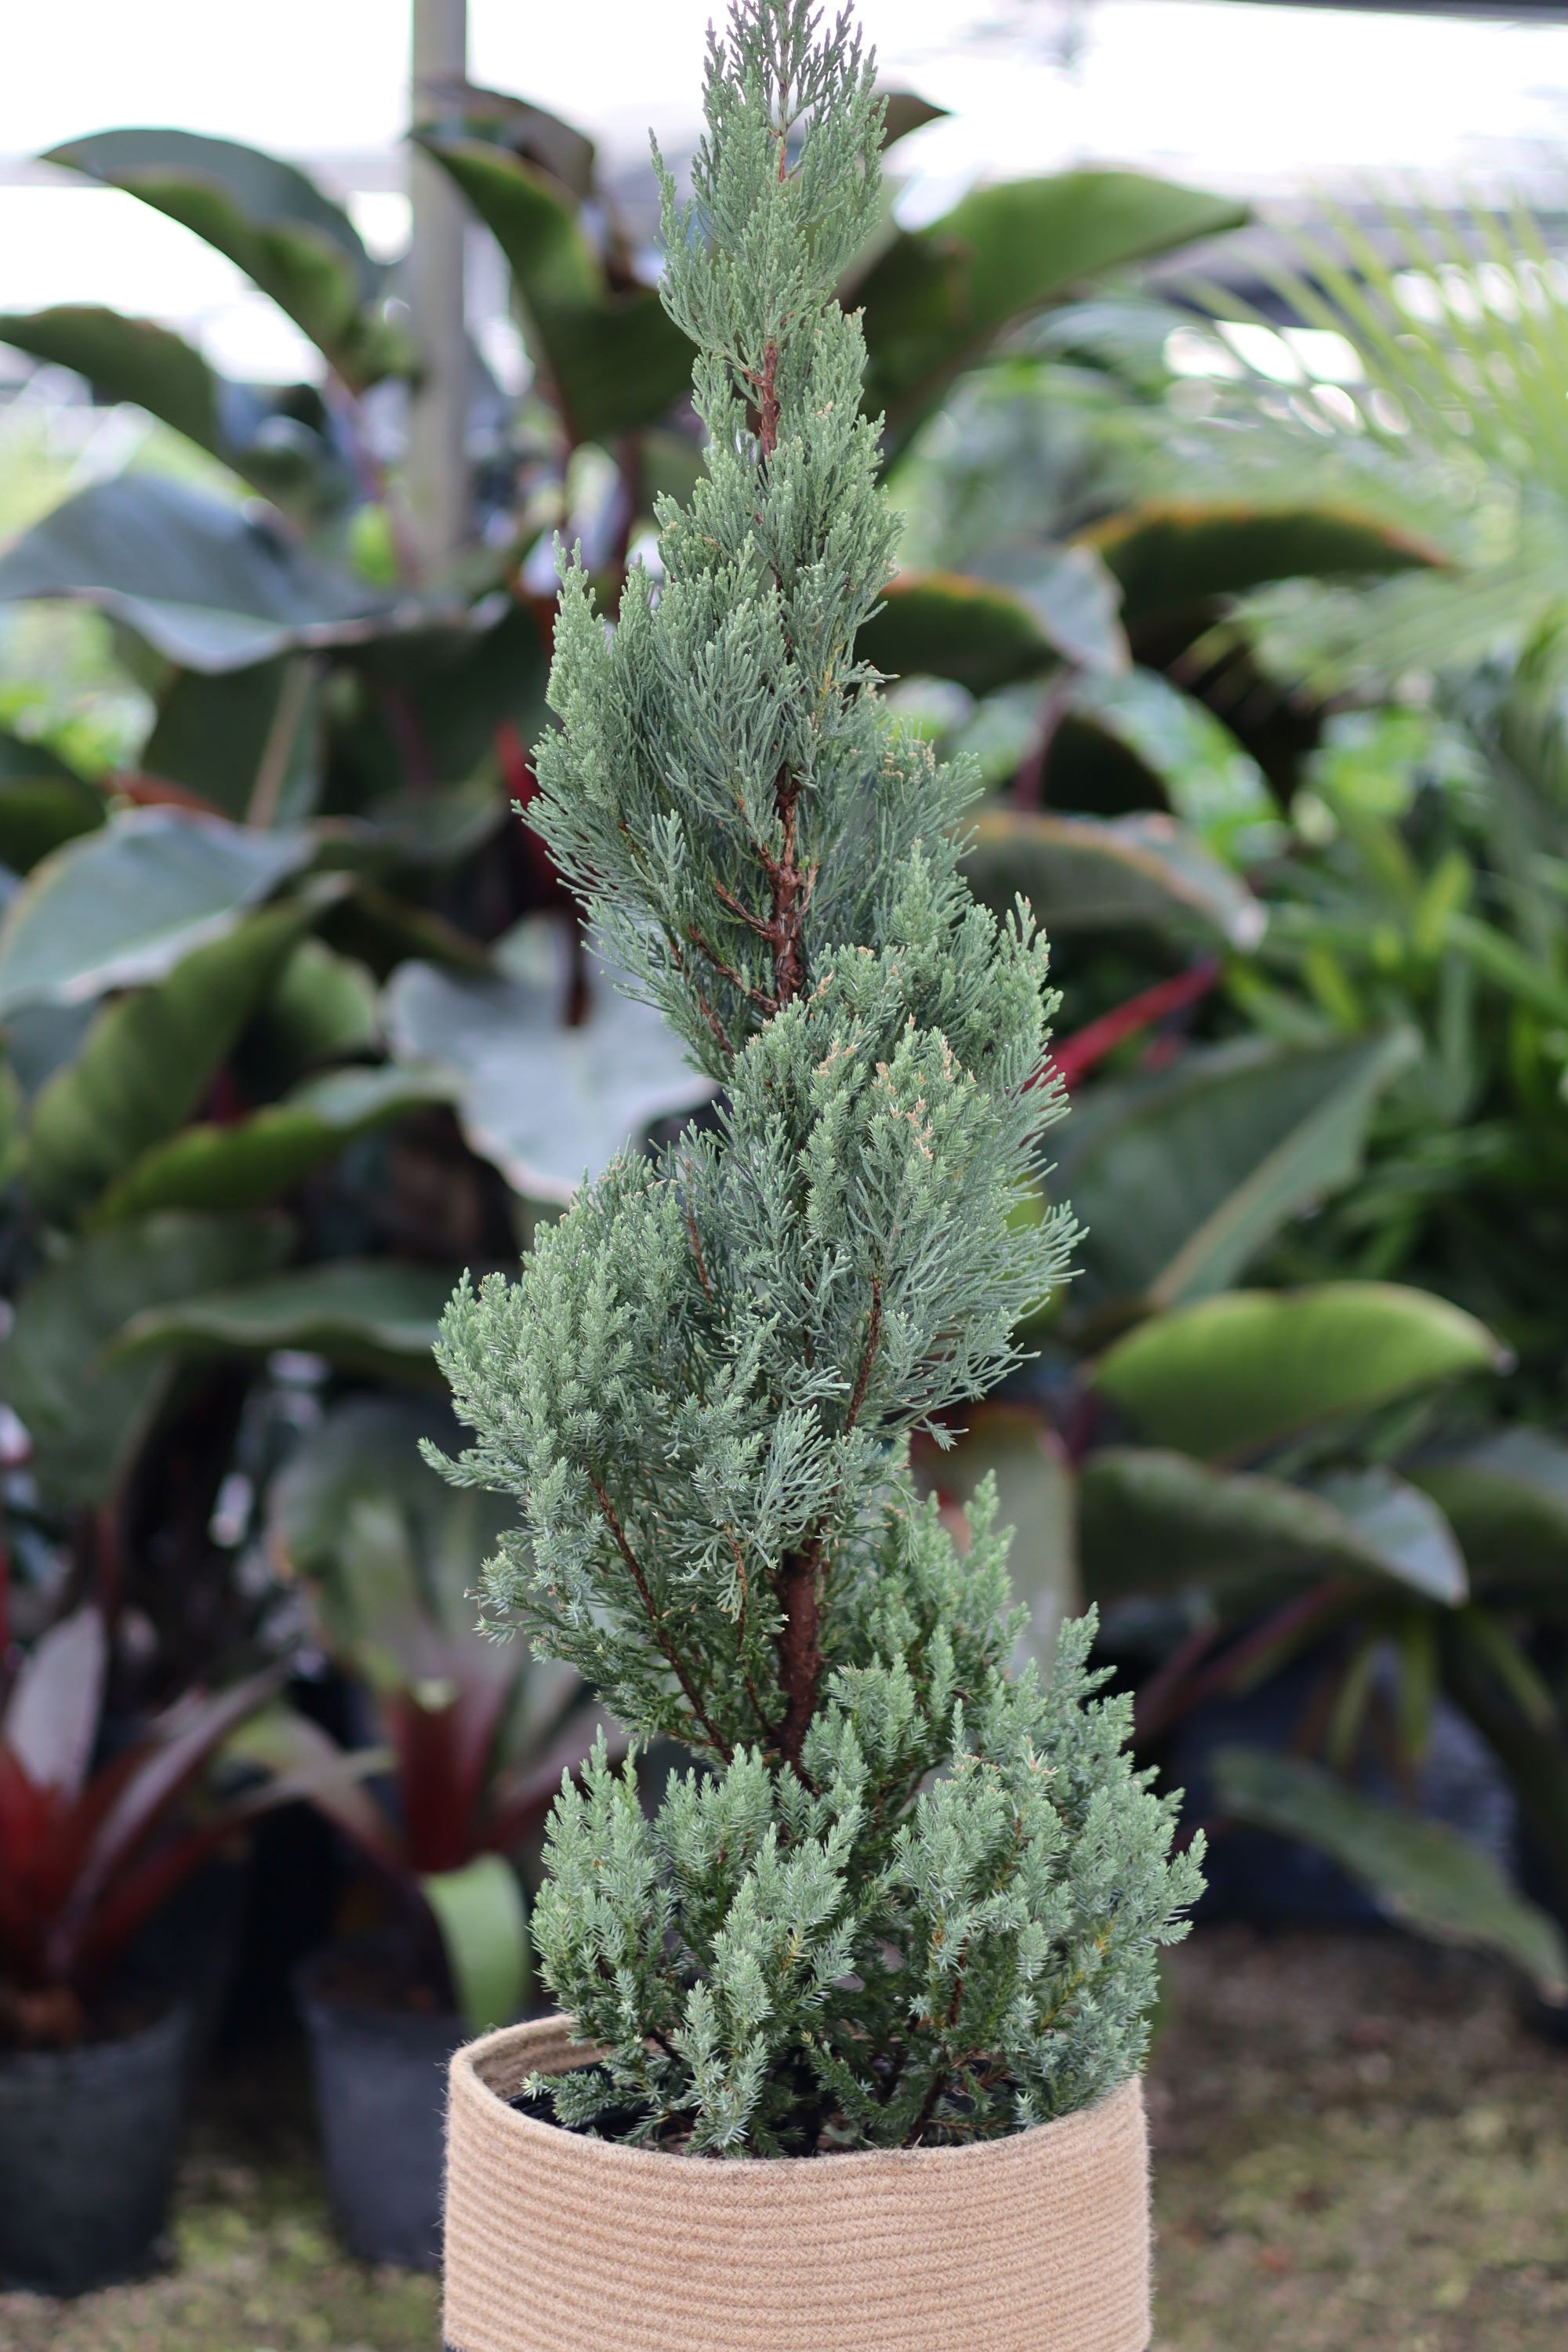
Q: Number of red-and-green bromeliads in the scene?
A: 2